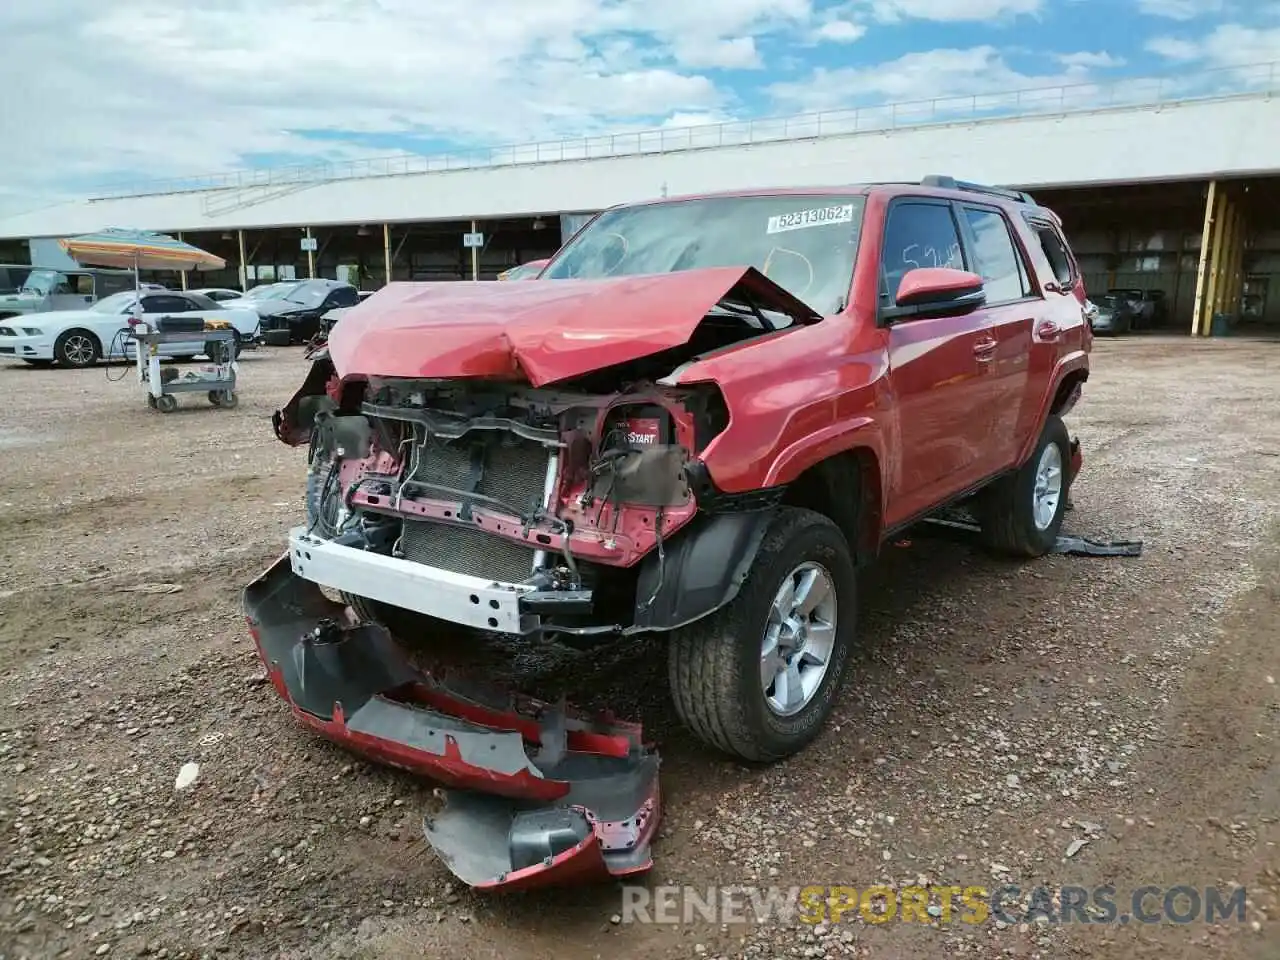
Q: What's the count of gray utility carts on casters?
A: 1